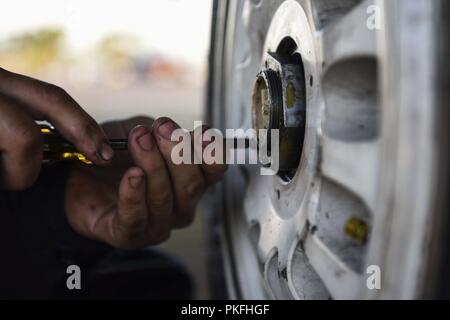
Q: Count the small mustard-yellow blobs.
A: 2